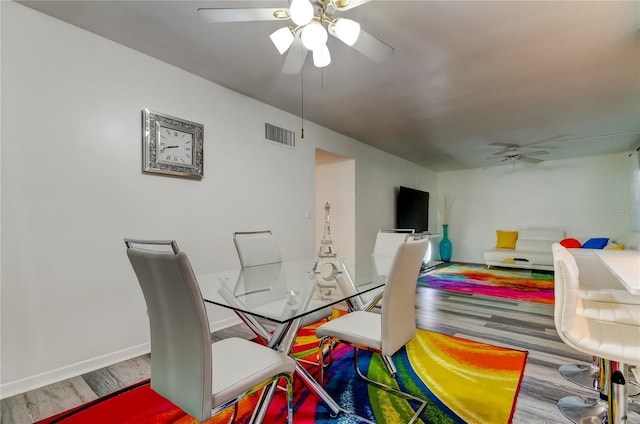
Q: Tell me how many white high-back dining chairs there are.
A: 4